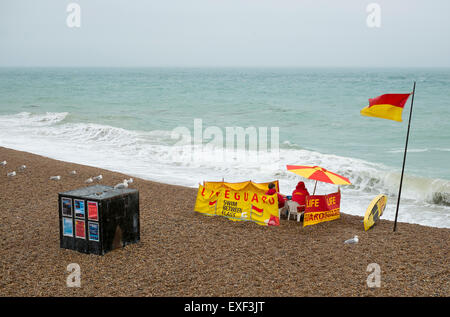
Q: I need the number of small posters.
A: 6